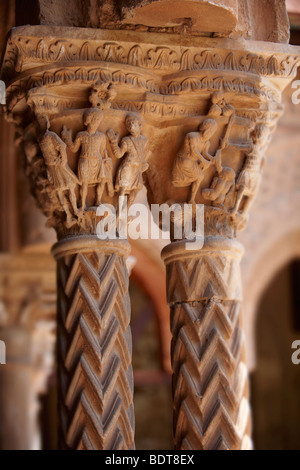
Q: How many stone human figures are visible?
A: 6